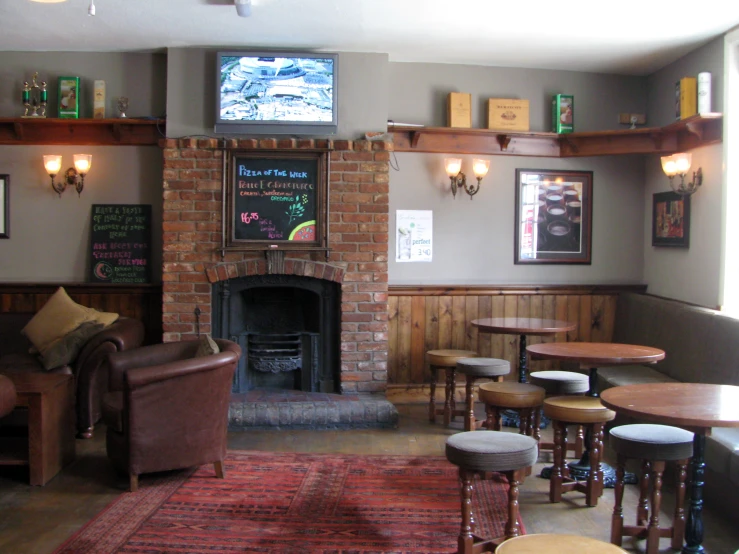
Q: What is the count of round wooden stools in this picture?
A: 8